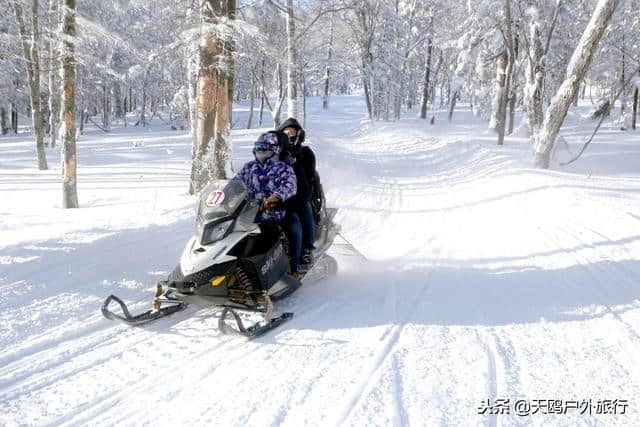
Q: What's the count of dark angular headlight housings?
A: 1